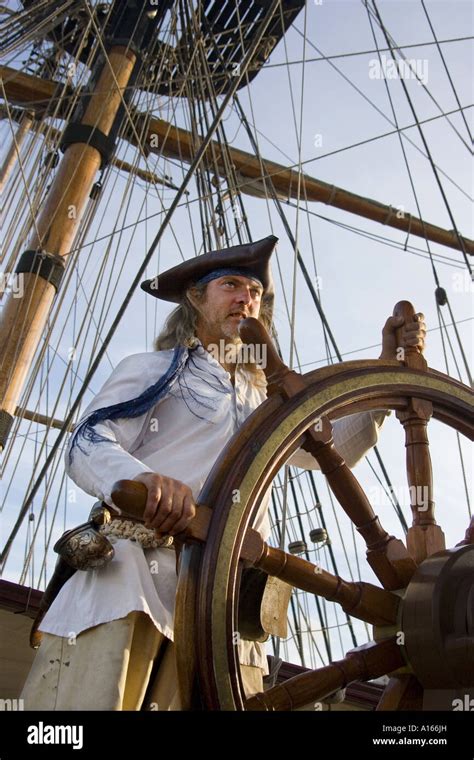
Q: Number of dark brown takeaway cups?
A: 0